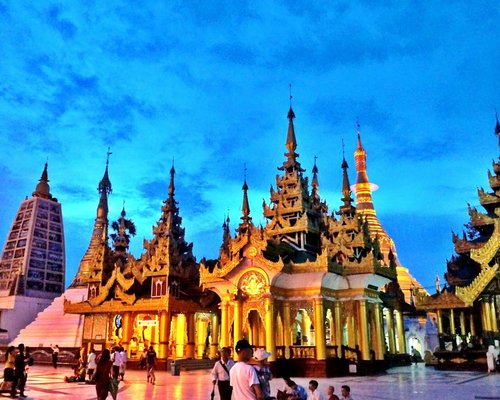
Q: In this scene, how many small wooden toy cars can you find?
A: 0